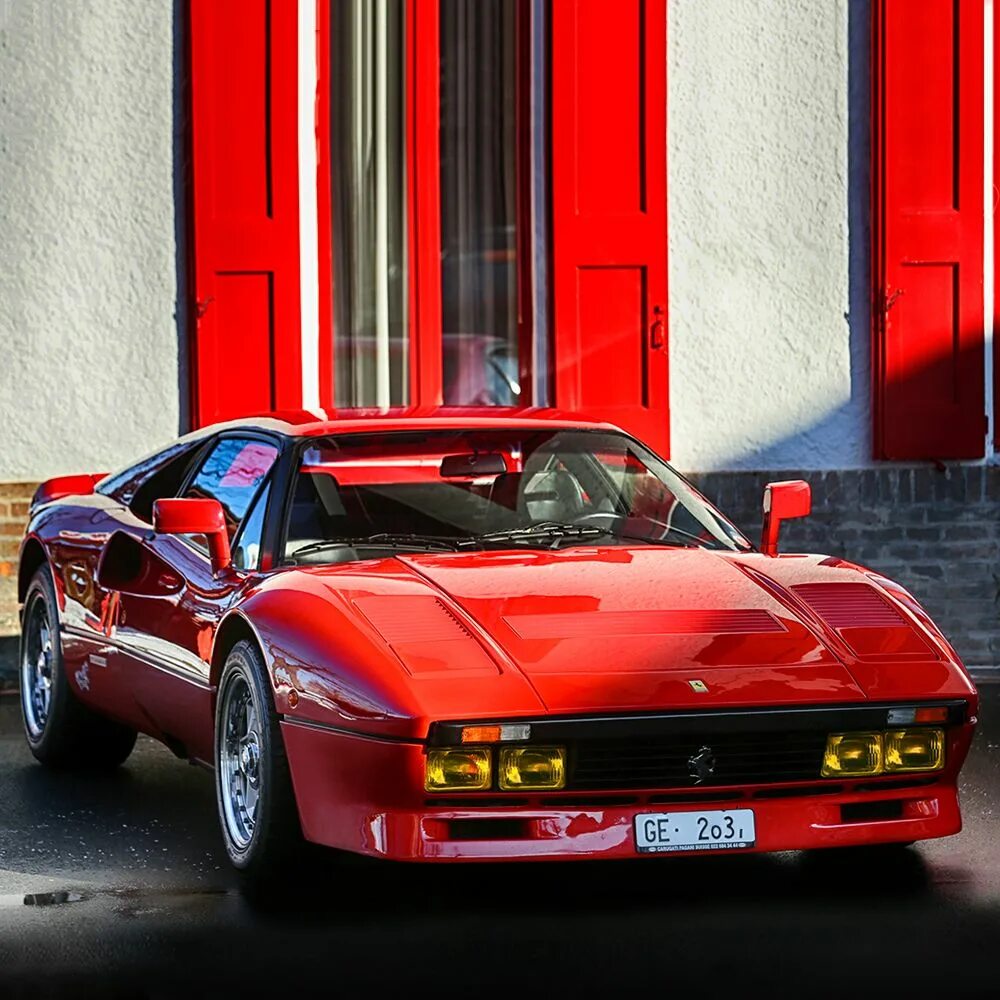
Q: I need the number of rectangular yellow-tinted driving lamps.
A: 4